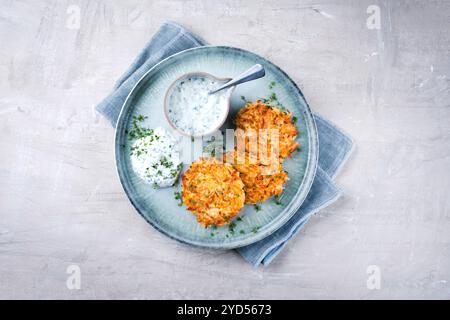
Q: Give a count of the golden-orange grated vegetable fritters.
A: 3